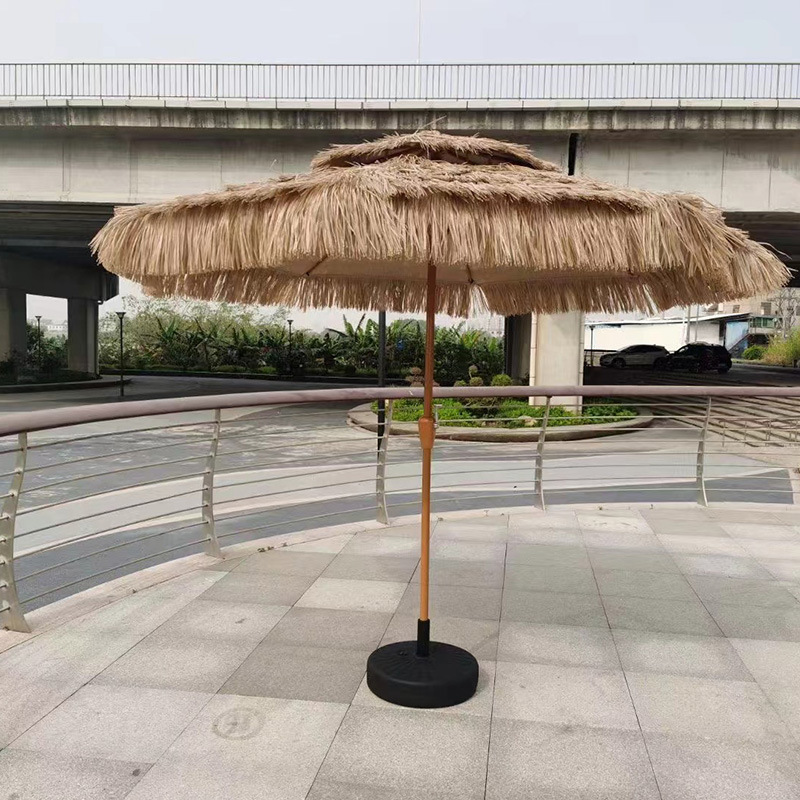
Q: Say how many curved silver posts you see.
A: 5